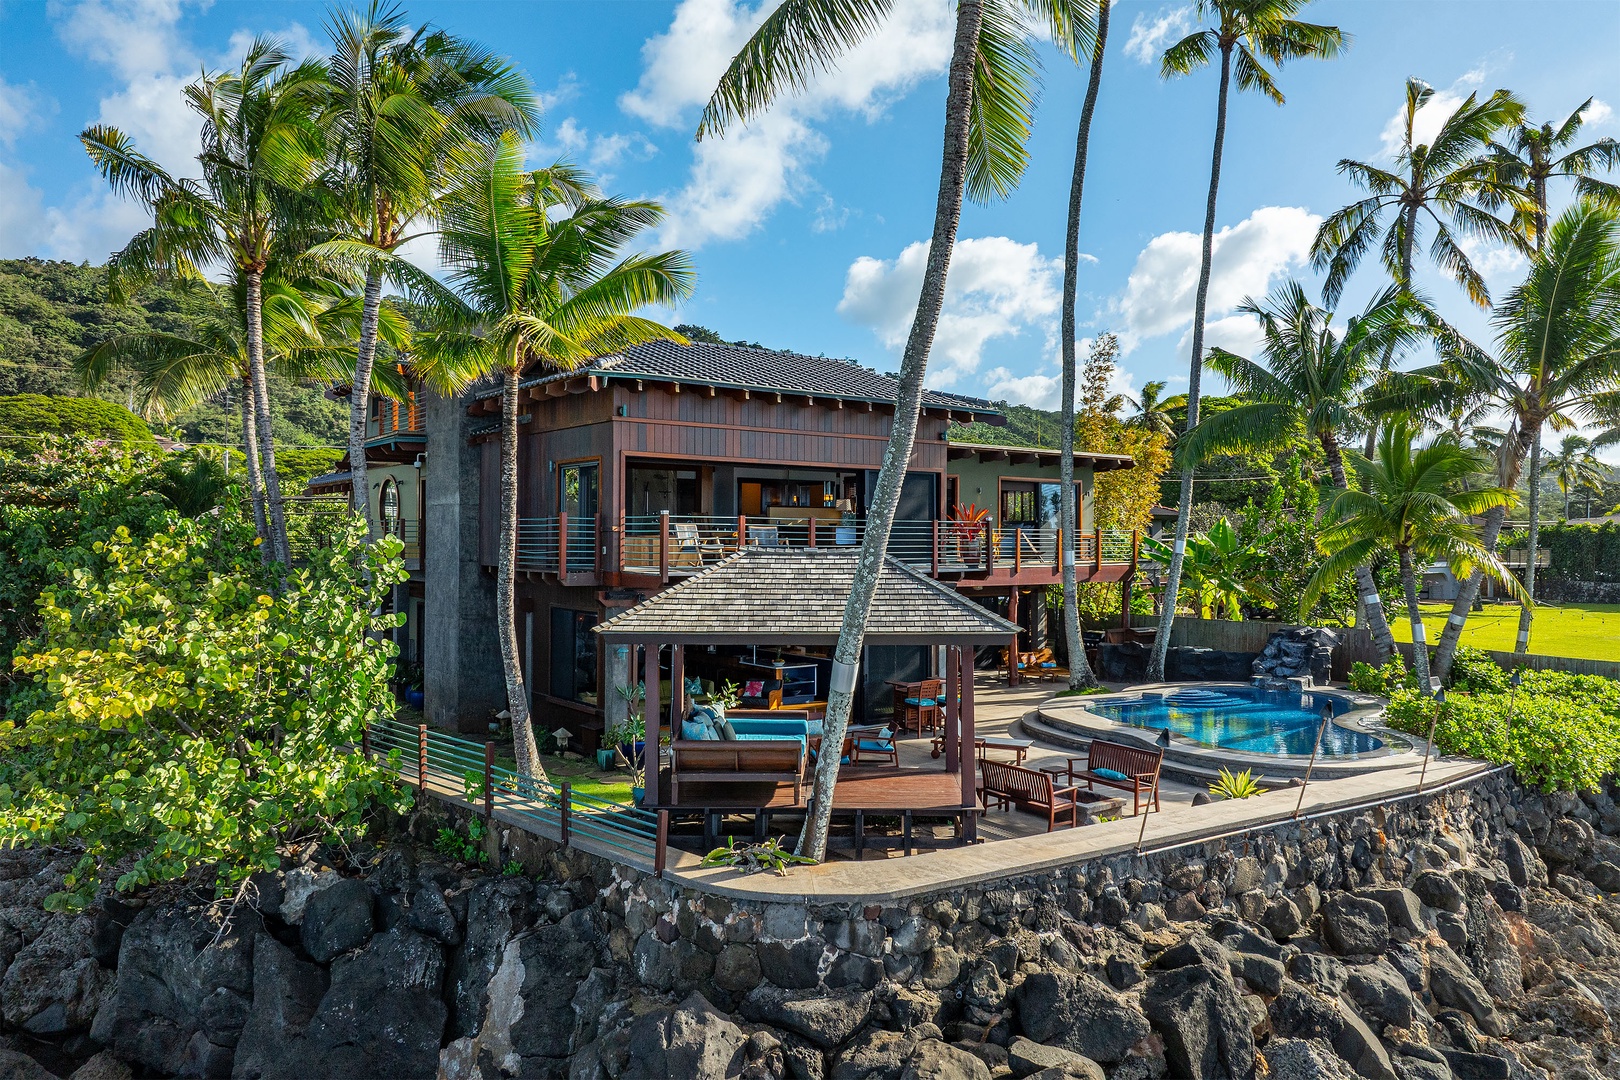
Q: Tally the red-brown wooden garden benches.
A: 2